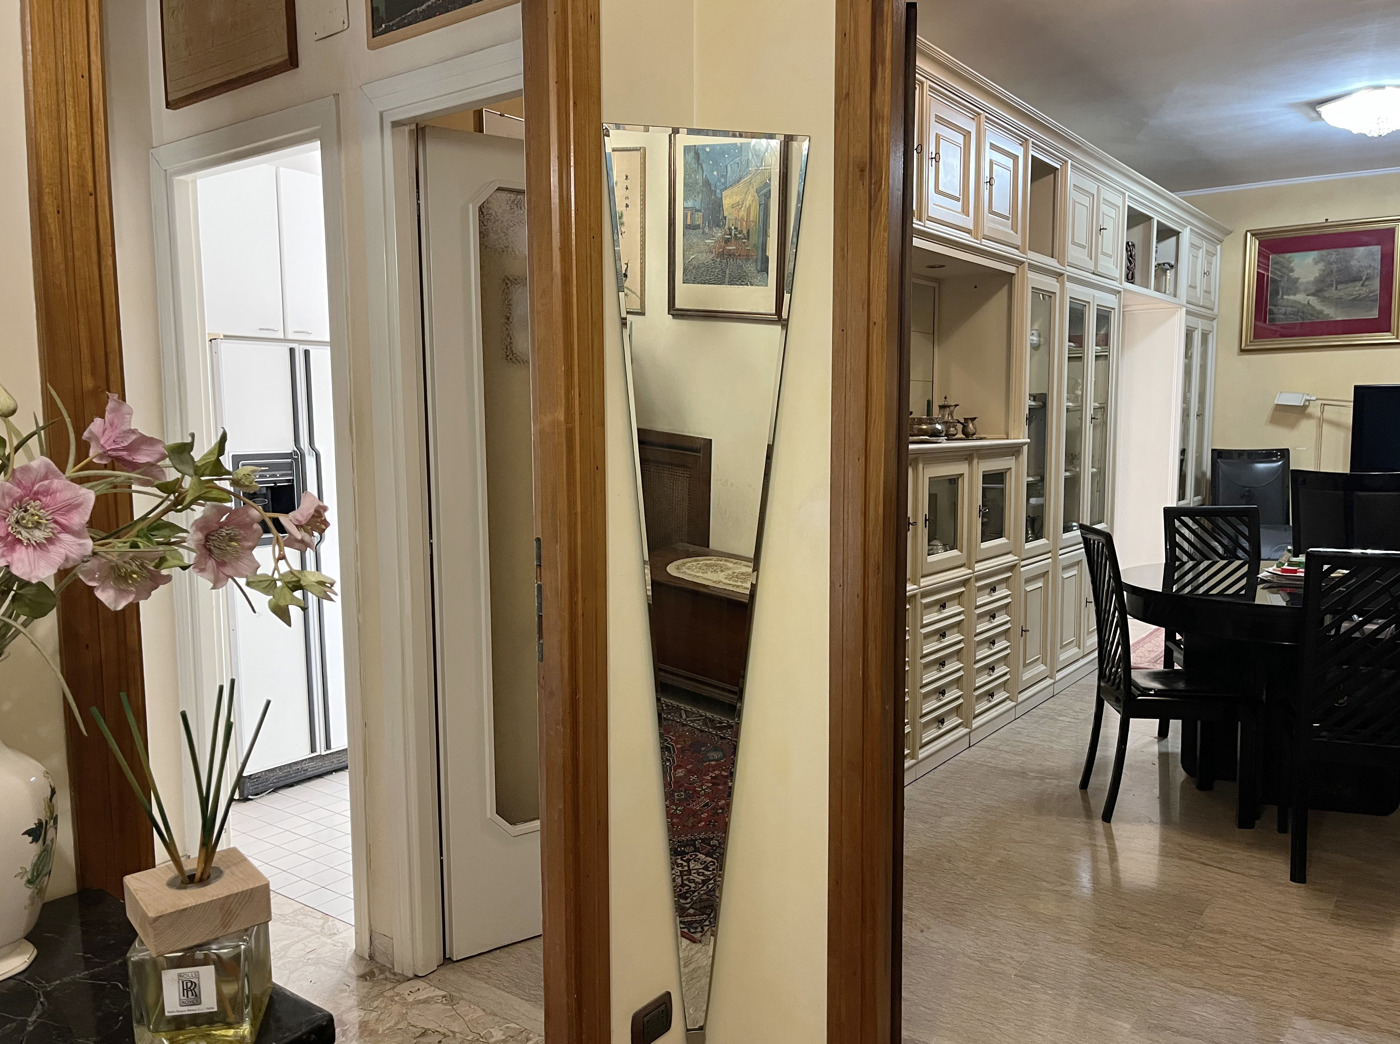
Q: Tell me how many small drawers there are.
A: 10